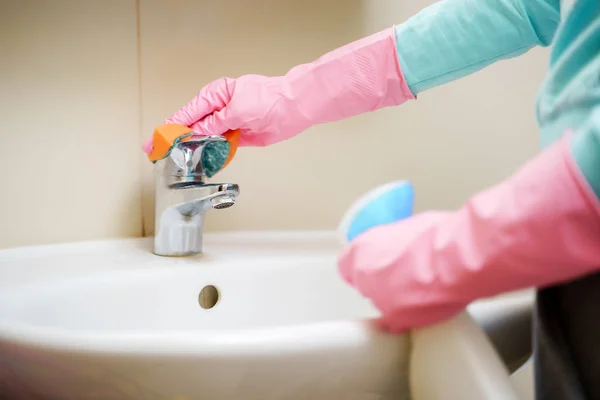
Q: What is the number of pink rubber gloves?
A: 2